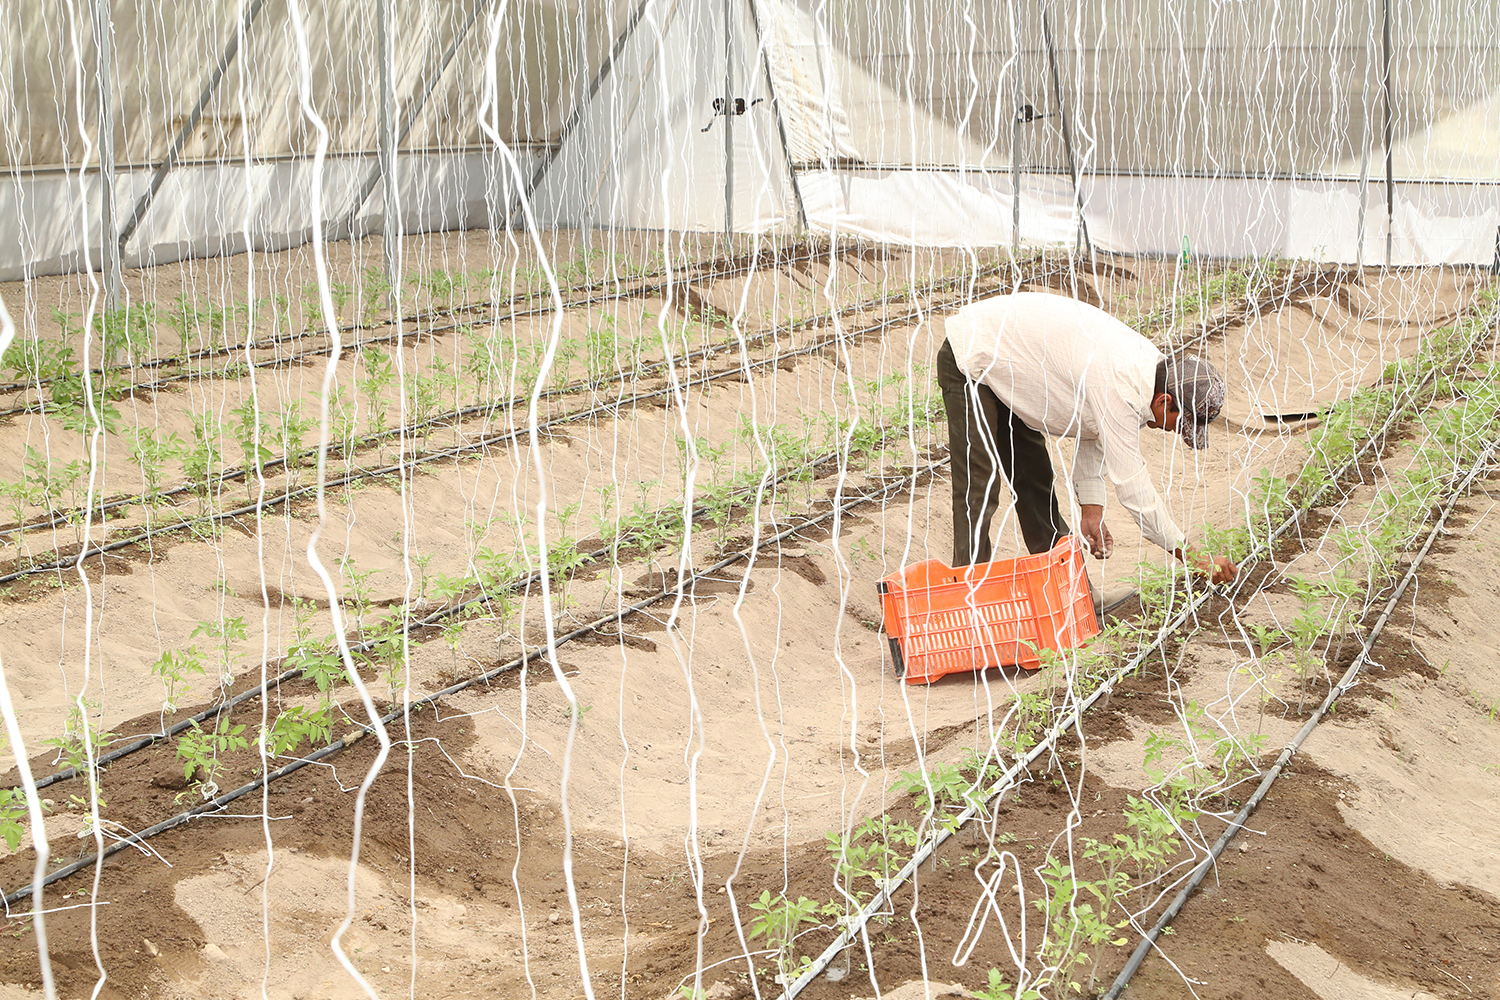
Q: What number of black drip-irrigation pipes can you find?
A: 8